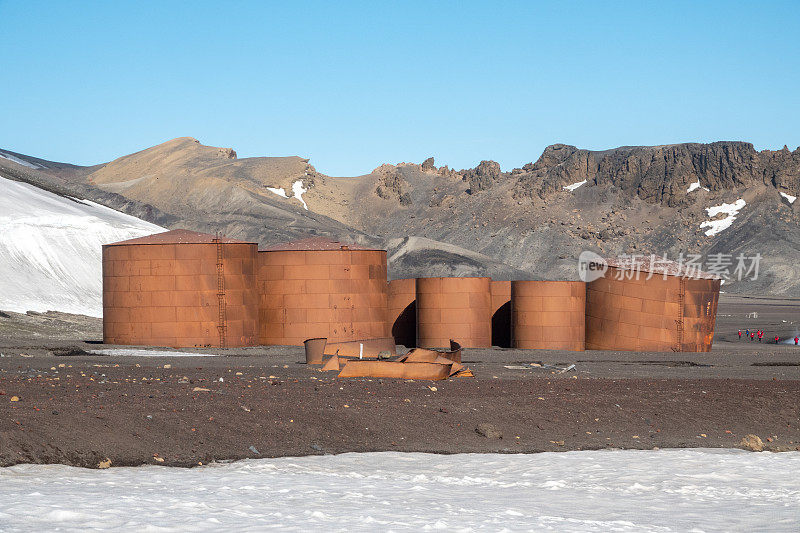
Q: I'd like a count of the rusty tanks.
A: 7